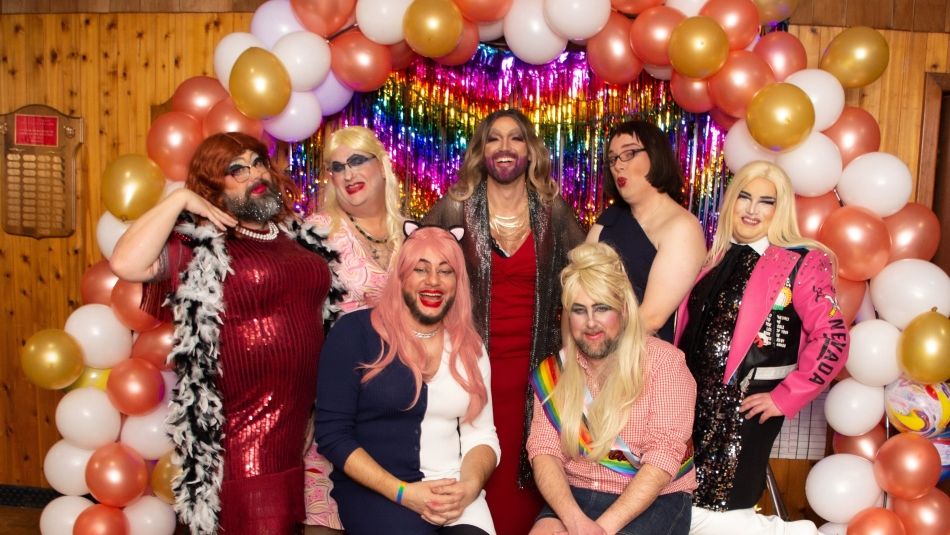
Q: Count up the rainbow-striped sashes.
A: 1